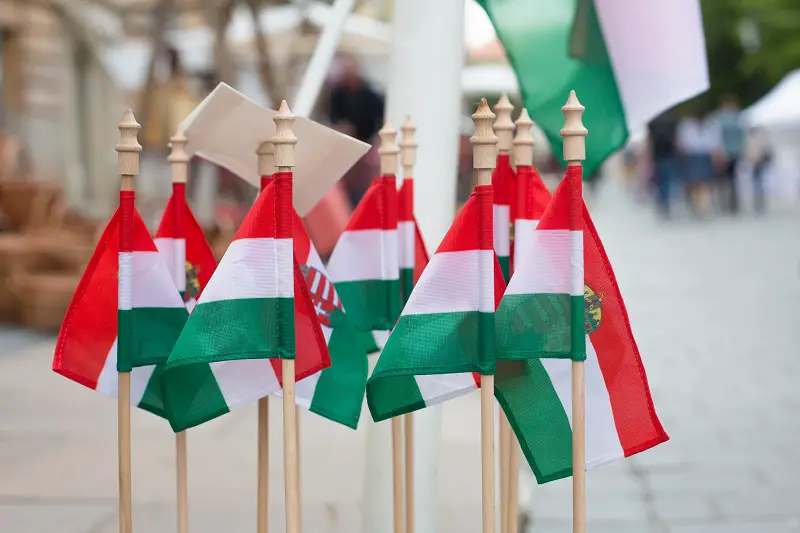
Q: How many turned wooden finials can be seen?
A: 10